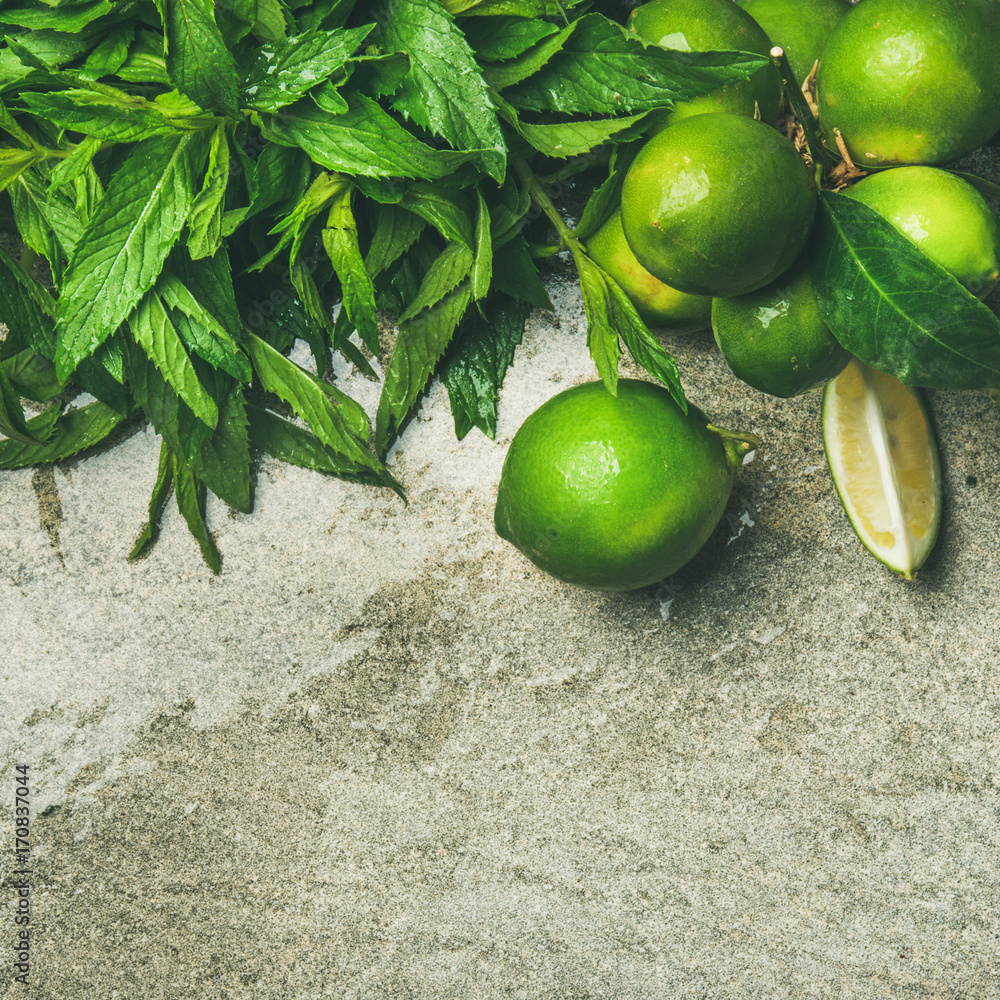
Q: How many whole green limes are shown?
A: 8